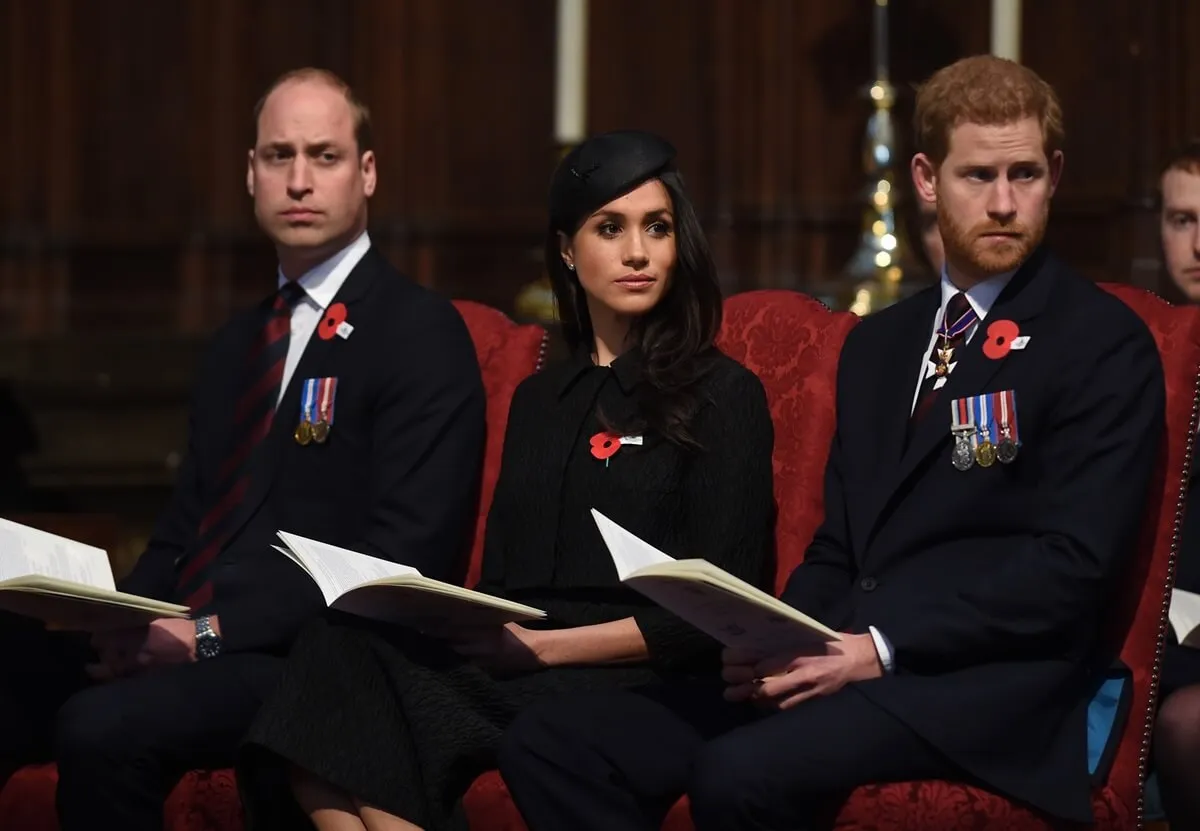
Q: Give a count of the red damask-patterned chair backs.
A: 3